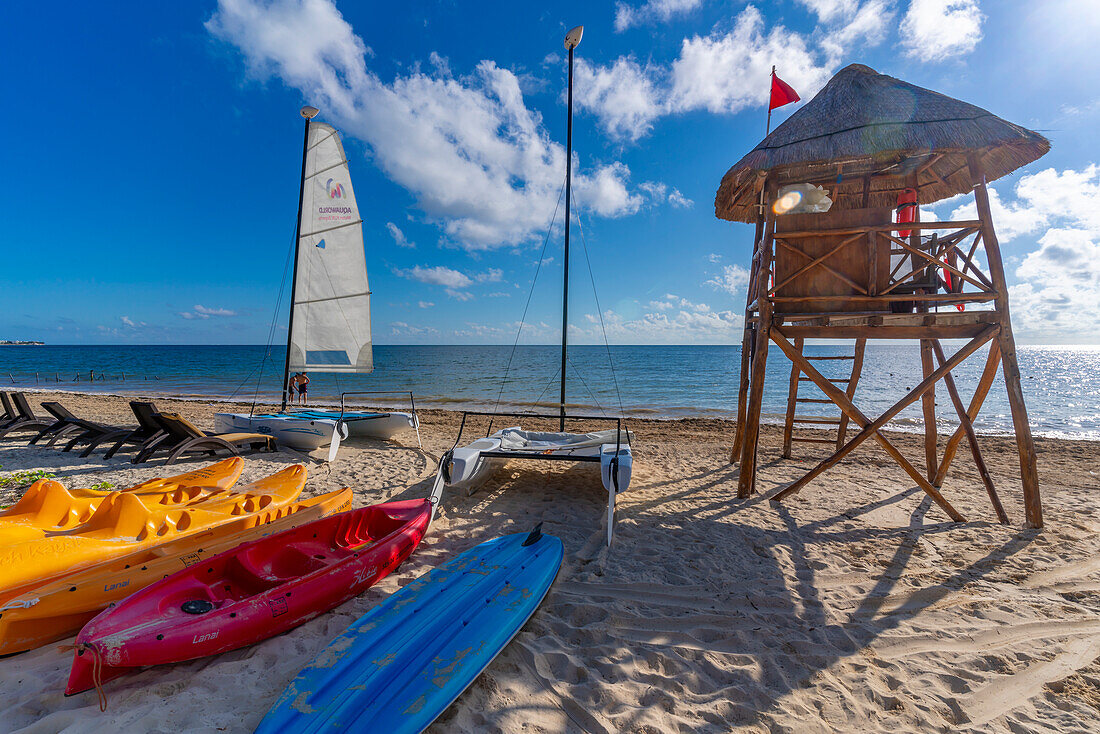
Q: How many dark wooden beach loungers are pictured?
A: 6